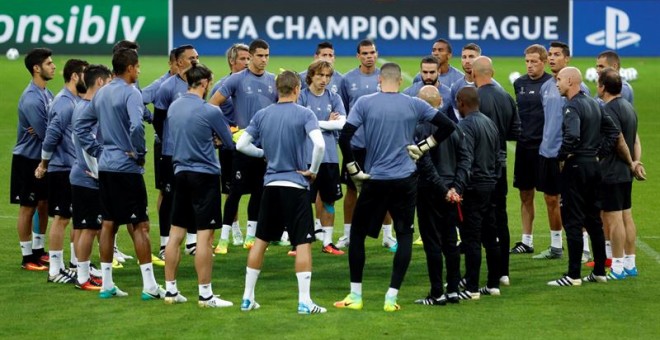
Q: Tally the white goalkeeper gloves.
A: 2